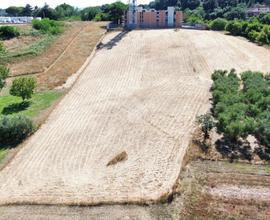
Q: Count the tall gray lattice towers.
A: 1